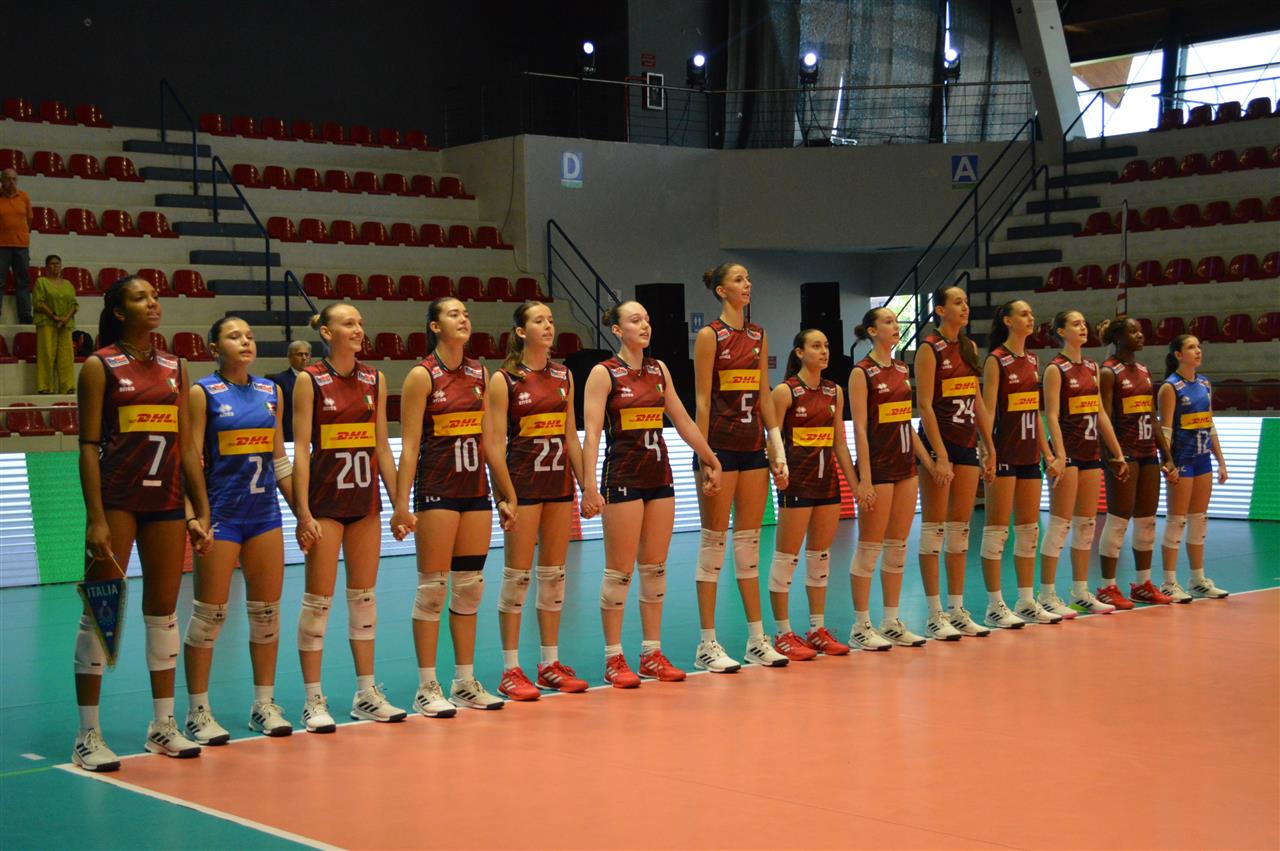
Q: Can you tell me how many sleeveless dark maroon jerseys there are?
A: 12